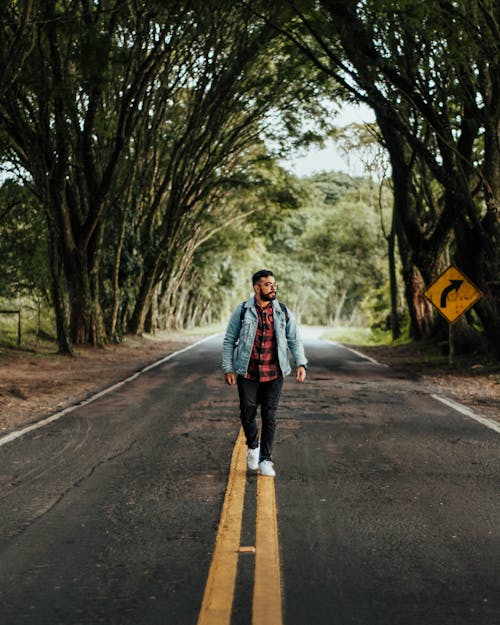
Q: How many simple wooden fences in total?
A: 1